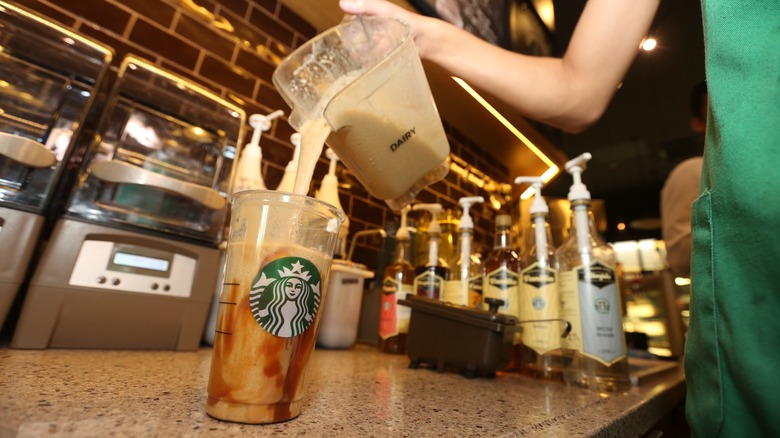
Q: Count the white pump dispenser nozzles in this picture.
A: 8